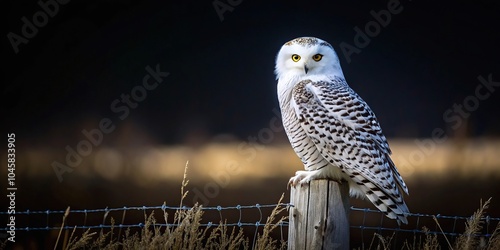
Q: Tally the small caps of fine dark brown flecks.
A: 1